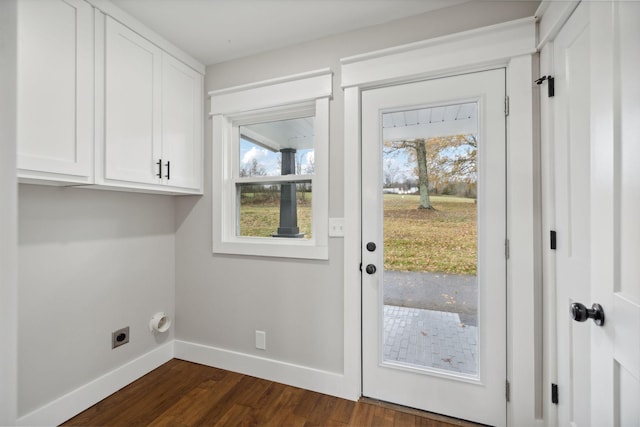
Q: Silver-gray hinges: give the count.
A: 3